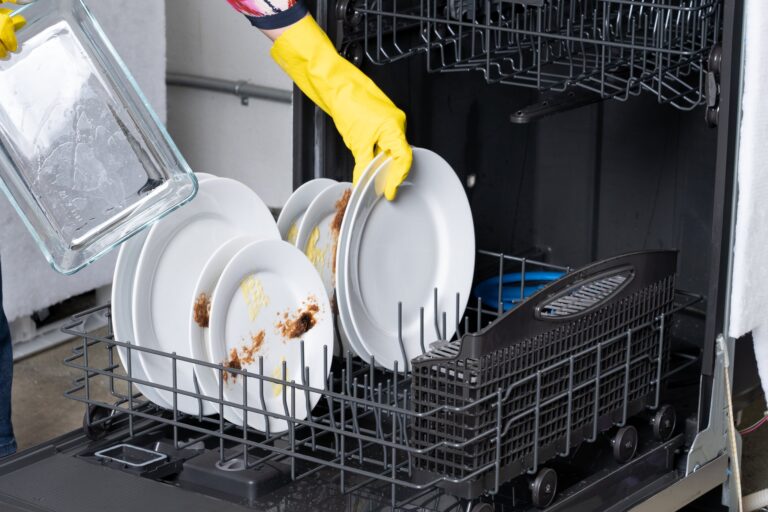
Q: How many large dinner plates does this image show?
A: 4